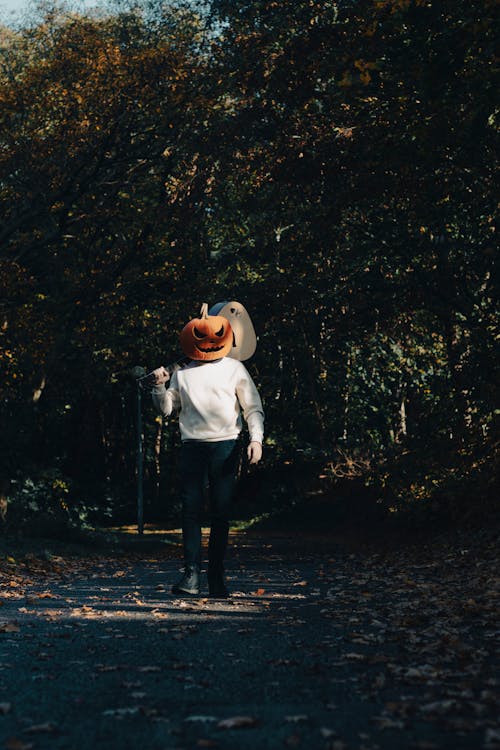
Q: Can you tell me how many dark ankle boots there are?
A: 2